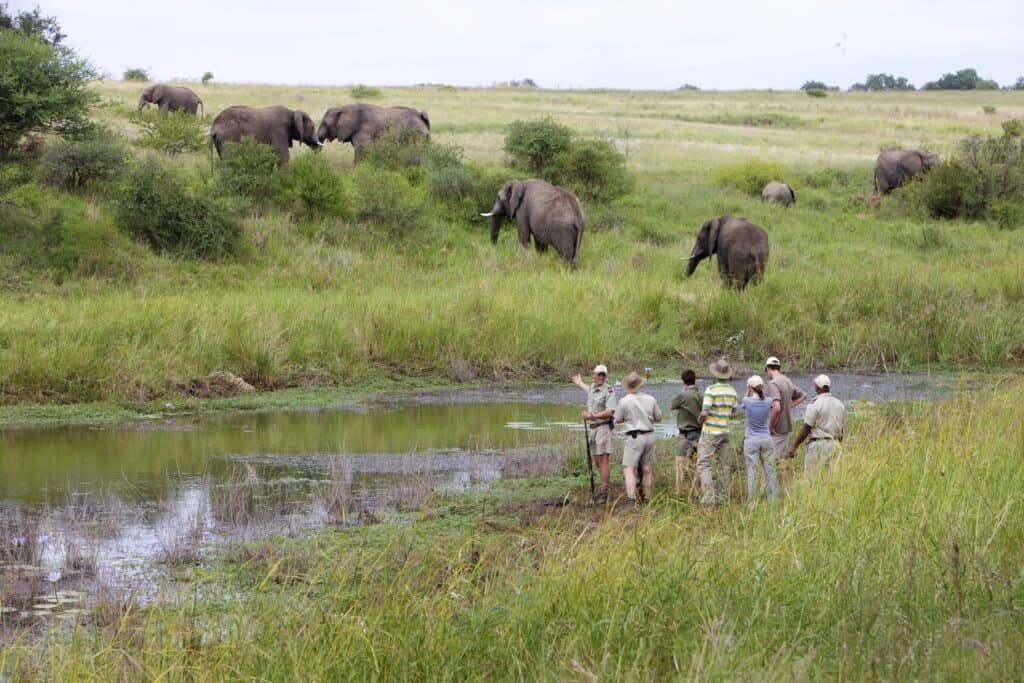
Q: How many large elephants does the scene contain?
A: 6